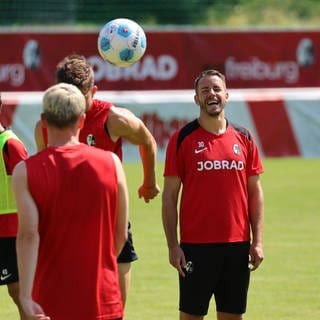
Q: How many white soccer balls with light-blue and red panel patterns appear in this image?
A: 1